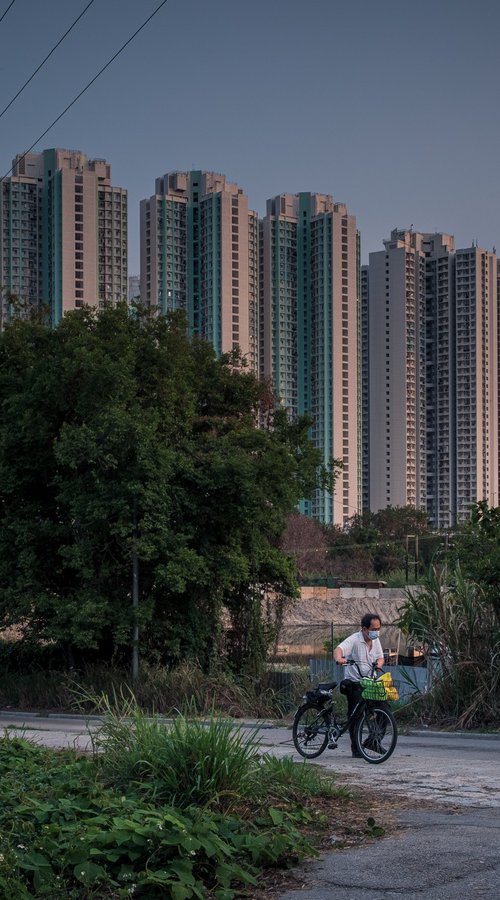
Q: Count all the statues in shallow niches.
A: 0